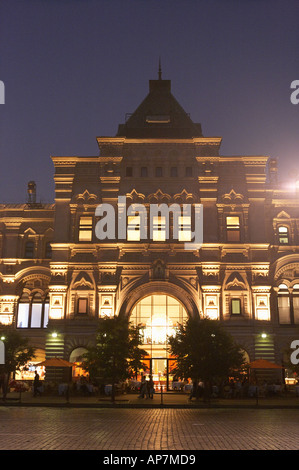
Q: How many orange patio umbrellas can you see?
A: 2